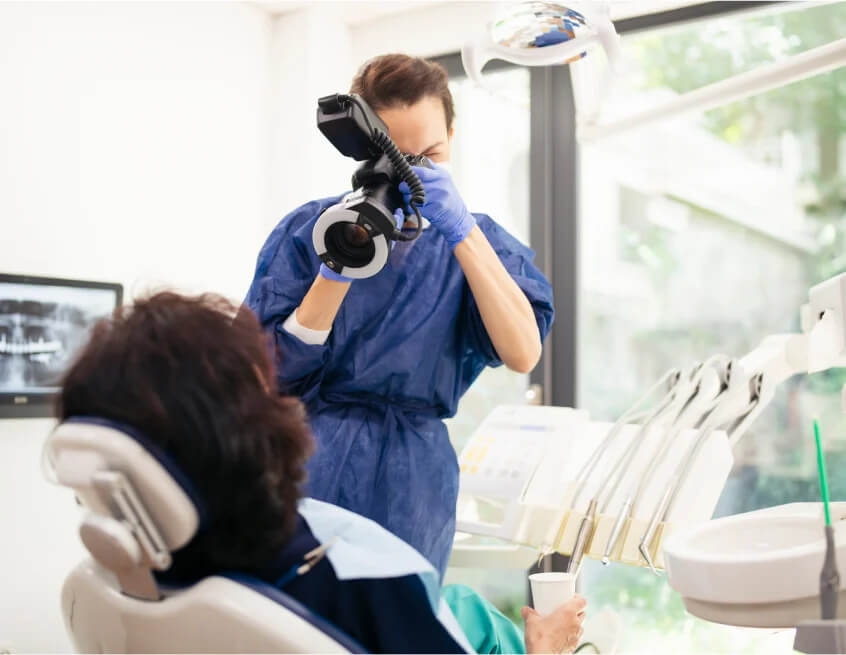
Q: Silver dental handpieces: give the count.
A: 3